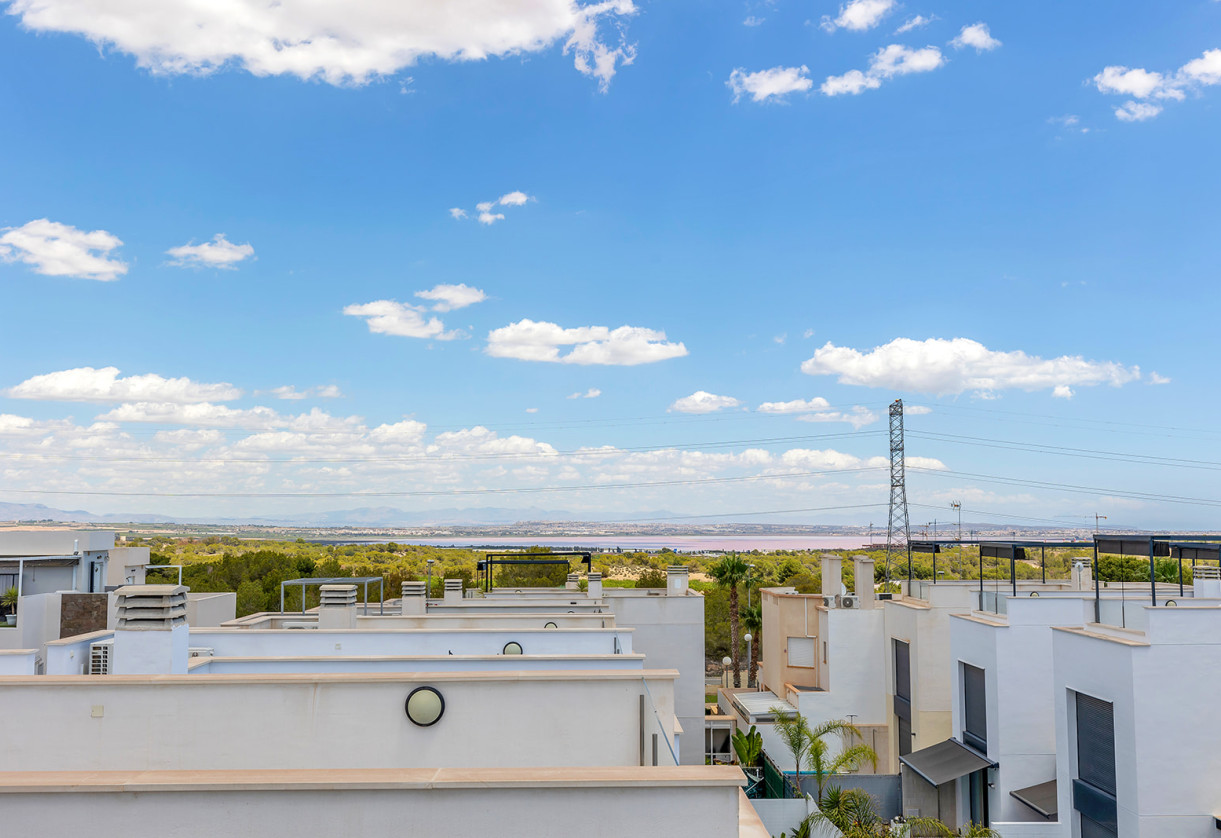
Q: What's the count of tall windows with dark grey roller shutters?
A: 3